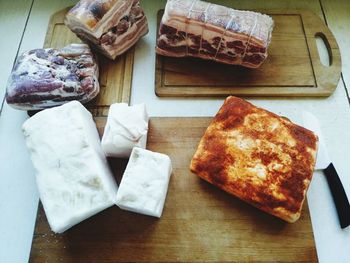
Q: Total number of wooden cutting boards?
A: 3